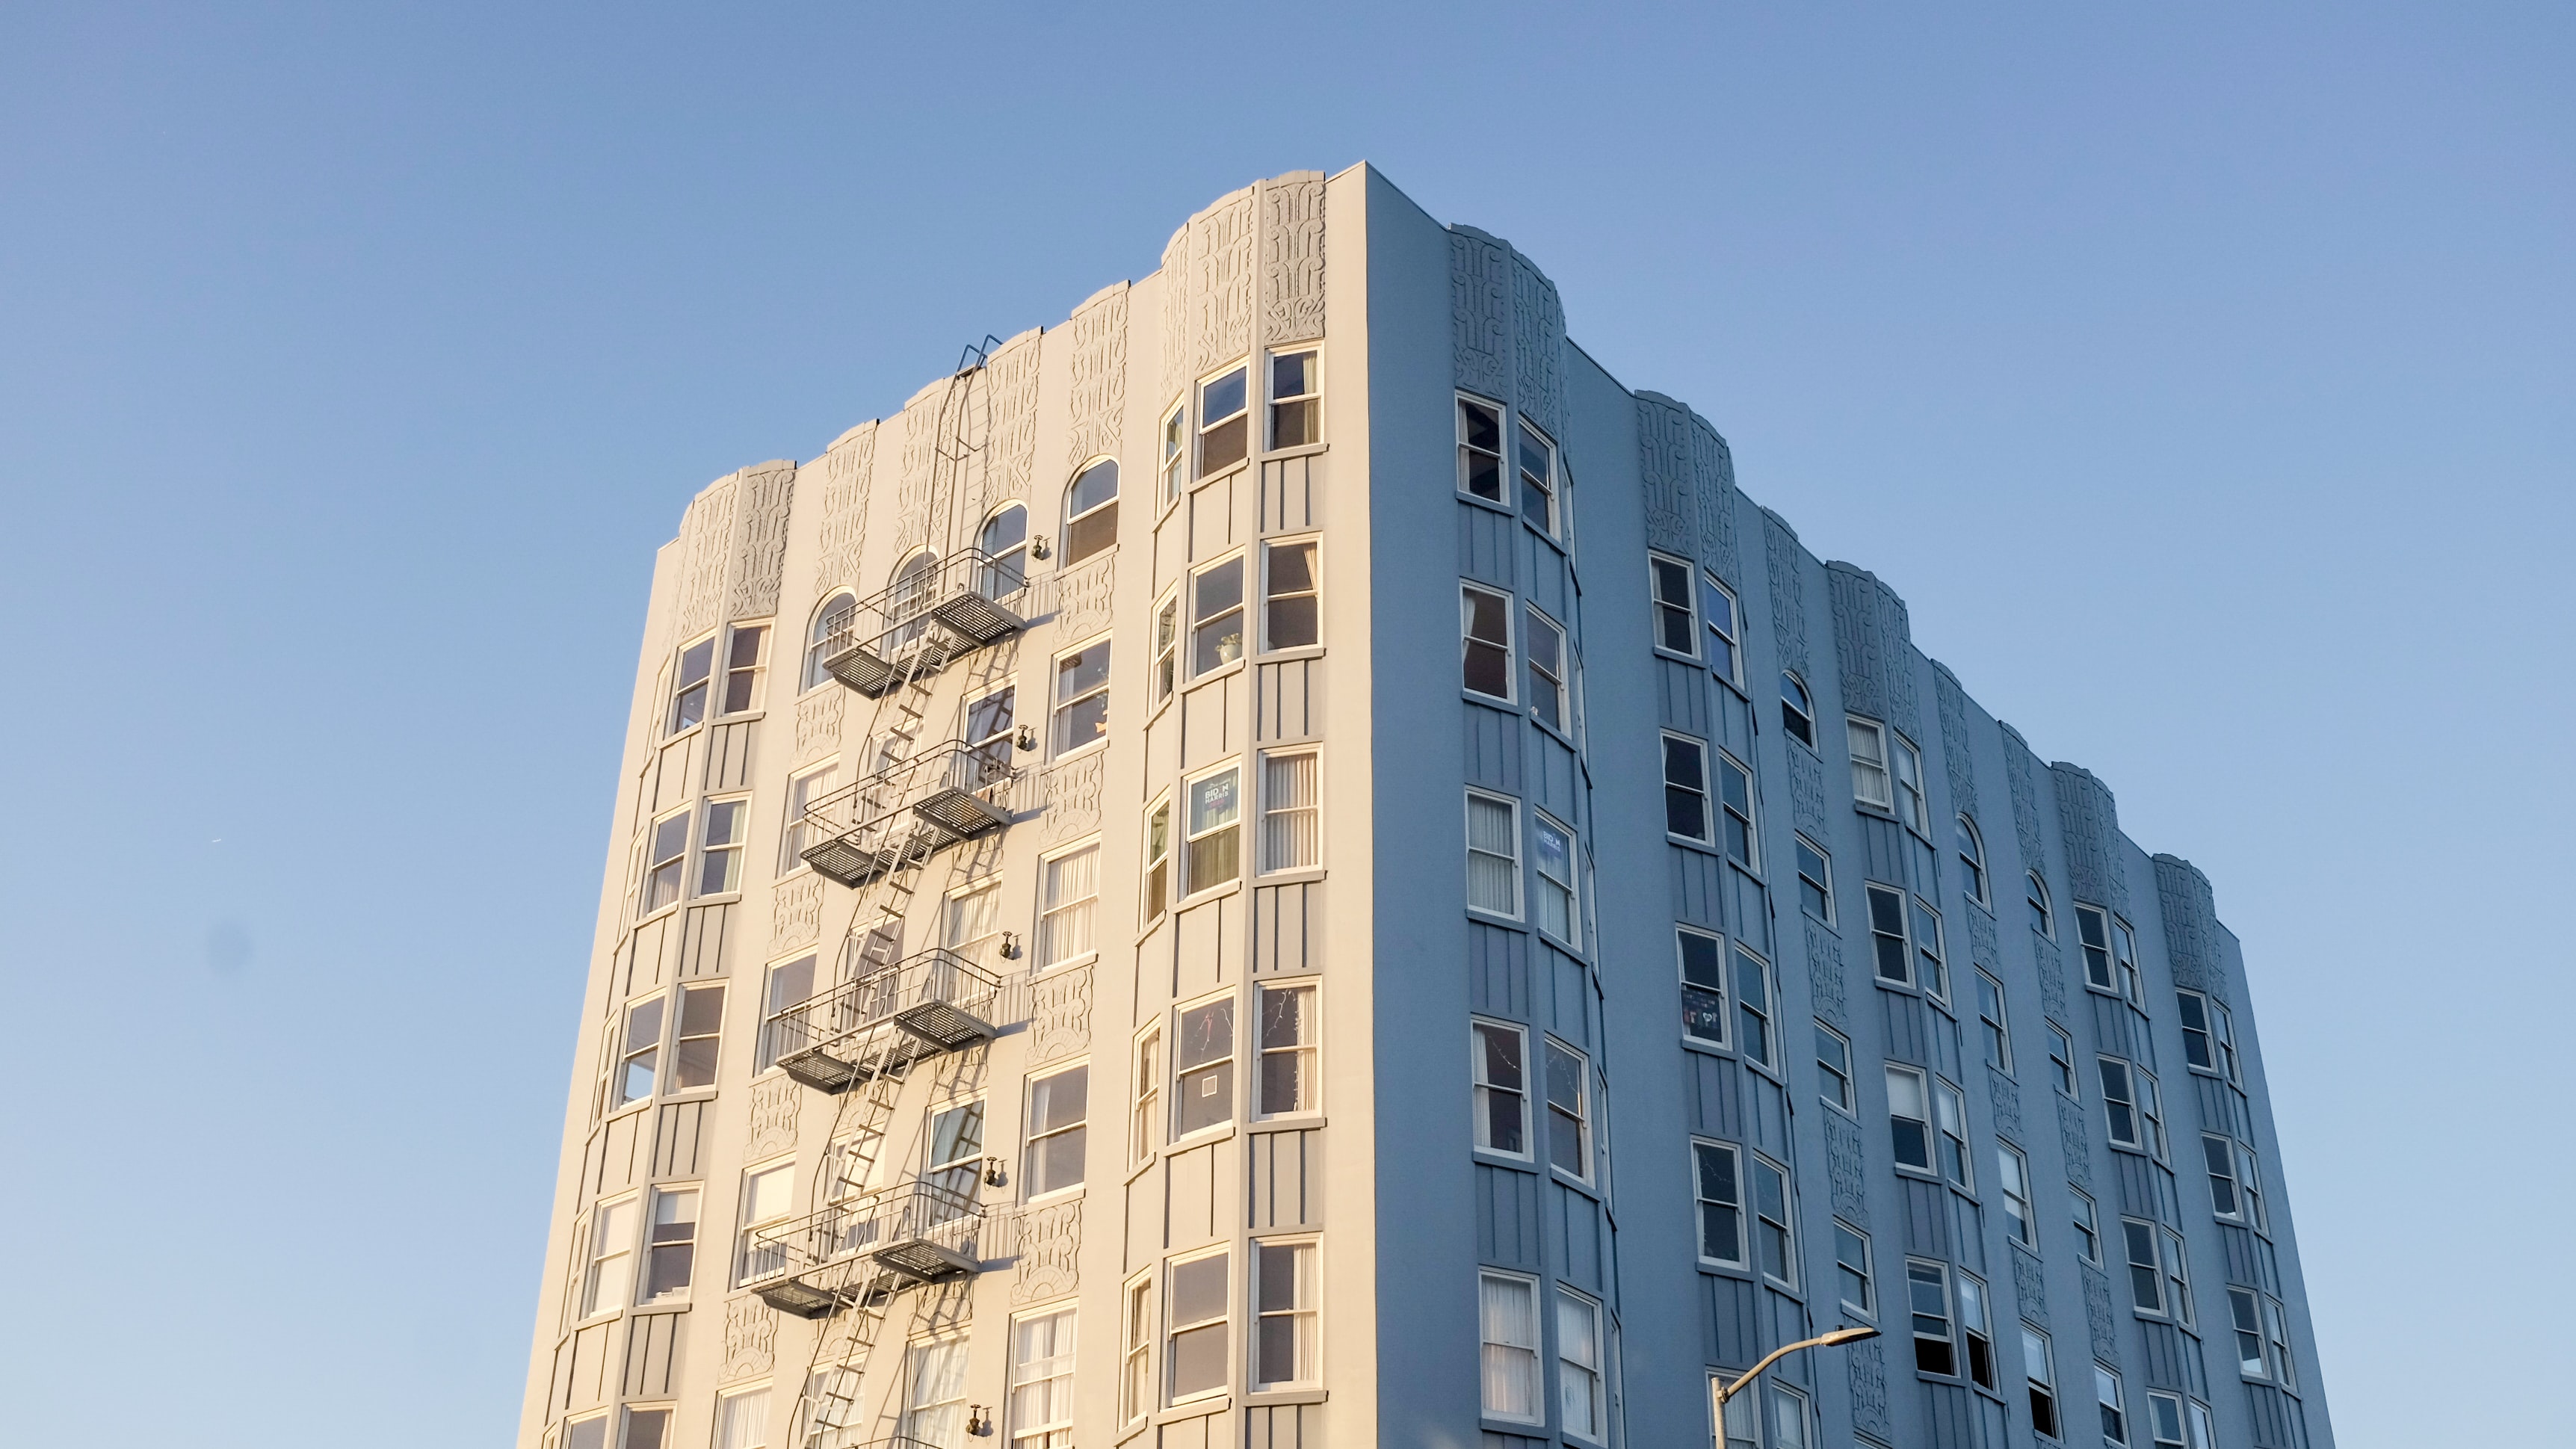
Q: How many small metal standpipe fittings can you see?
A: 5